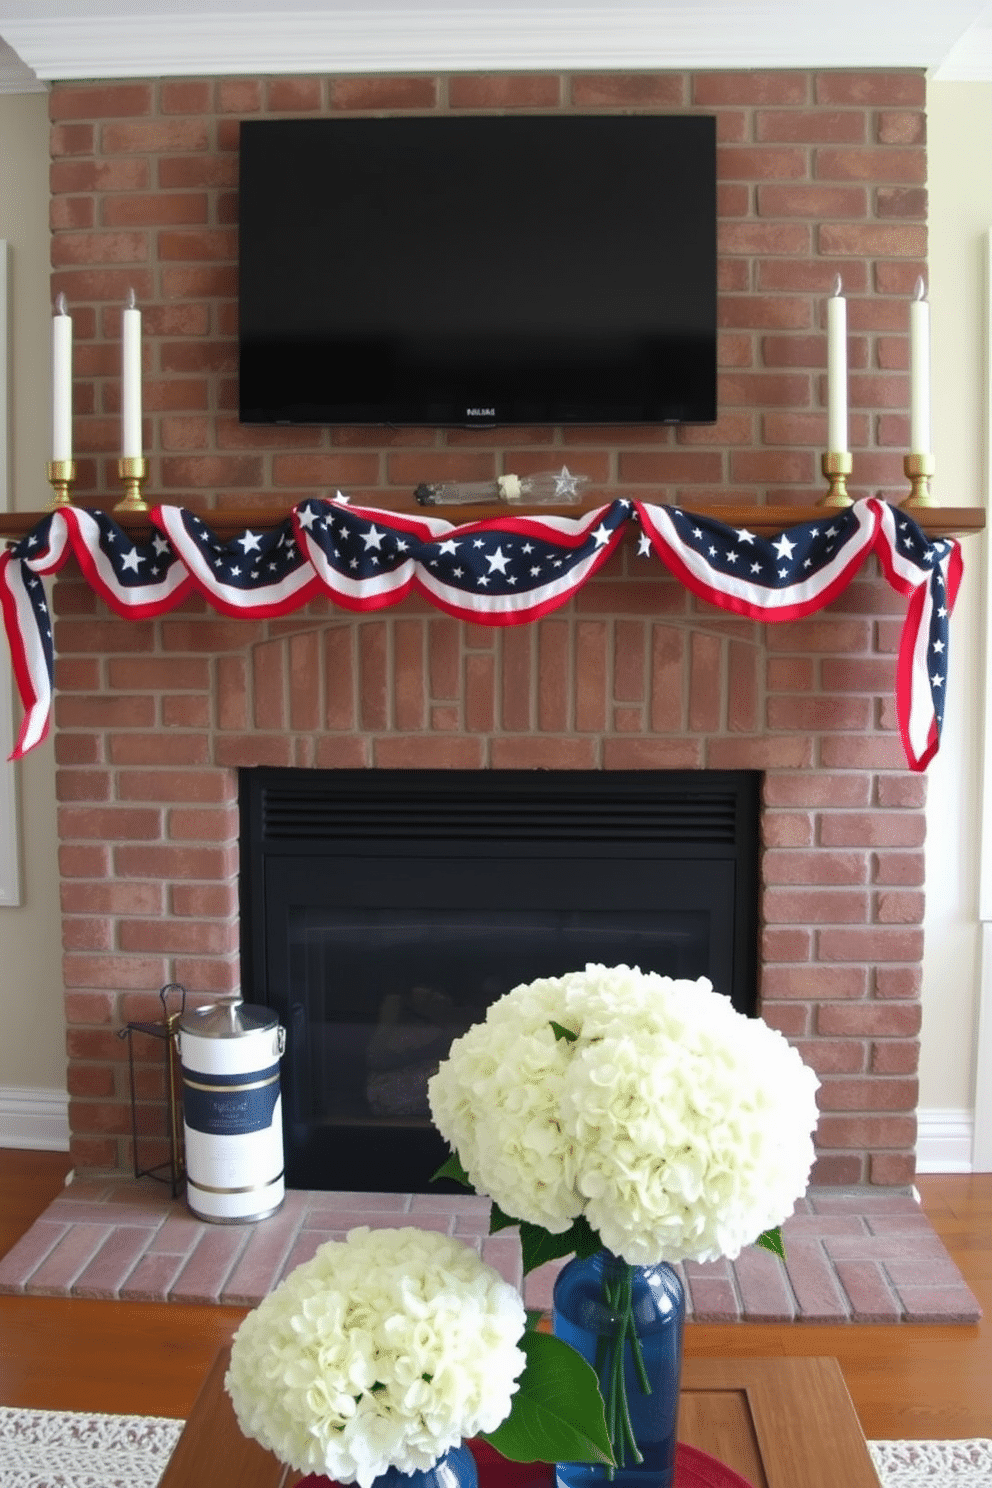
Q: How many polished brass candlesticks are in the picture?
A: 4